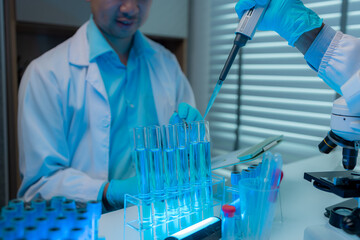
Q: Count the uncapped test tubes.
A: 6